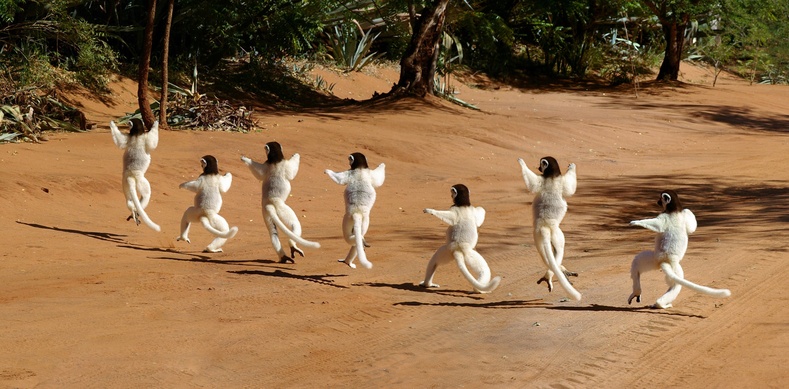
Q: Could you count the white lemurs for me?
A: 7